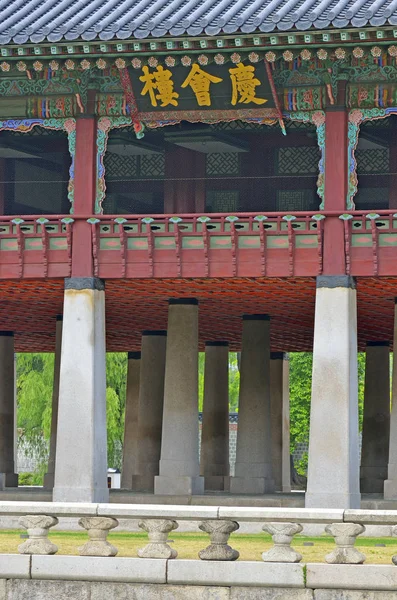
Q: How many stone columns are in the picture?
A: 12